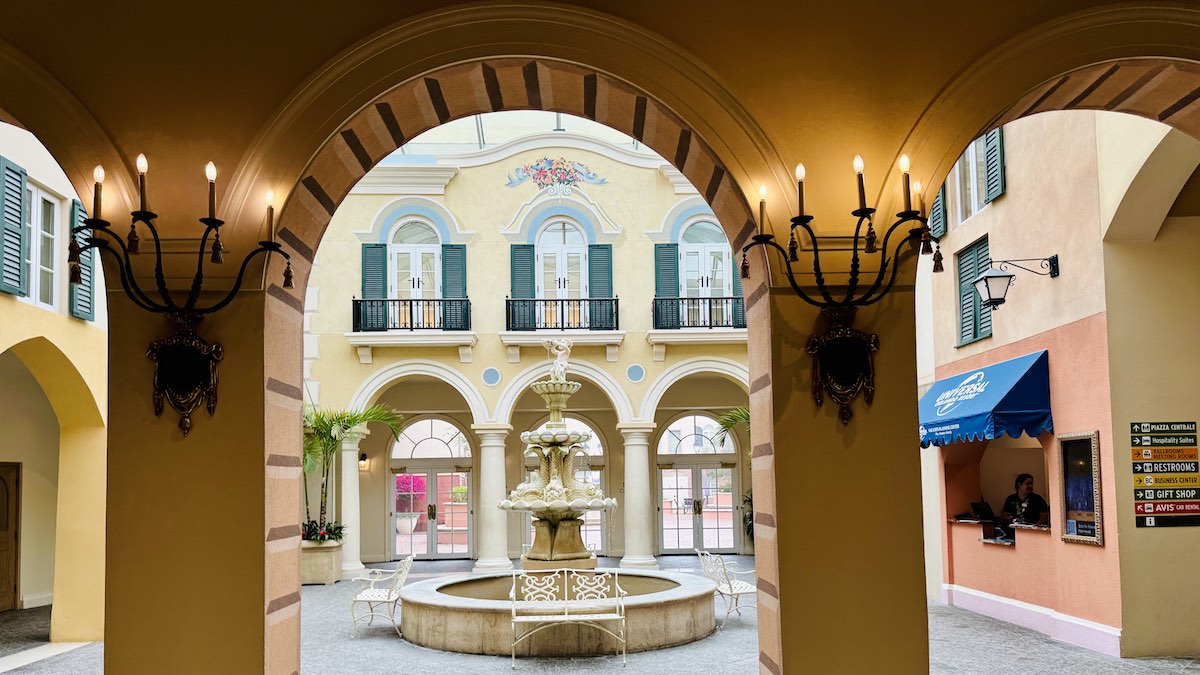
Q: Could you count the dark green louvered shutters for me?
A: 12